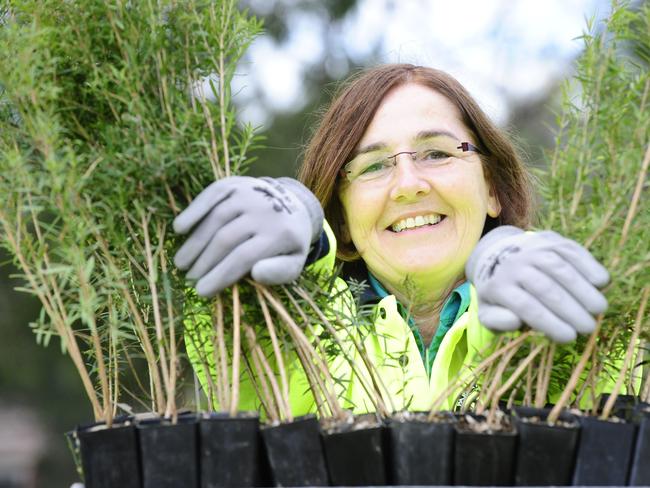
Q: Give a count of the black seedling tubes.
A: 10